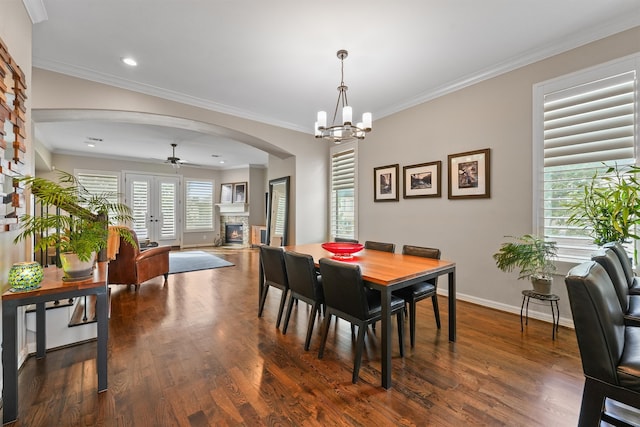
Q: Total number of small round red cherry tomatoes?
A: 0